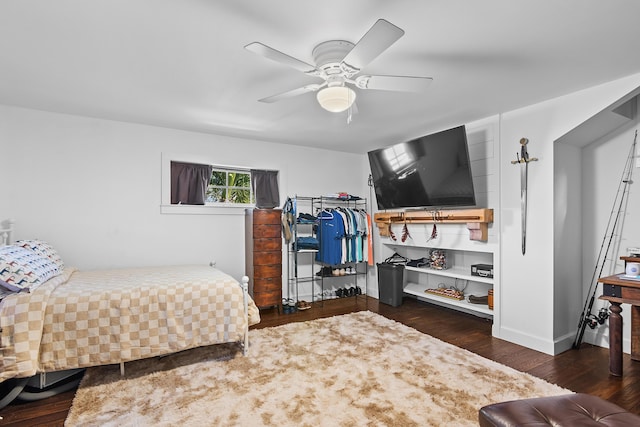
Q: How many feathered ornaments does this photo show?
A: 3